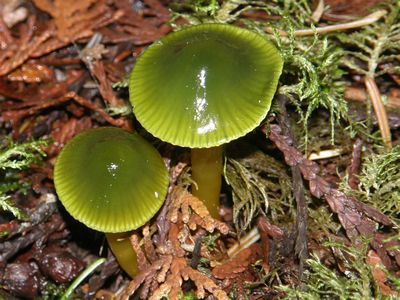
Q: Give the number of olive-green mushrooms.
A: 2